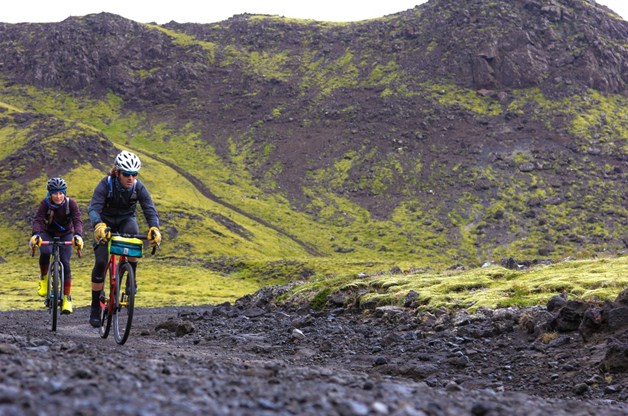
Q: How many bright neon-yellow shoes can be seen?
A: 2